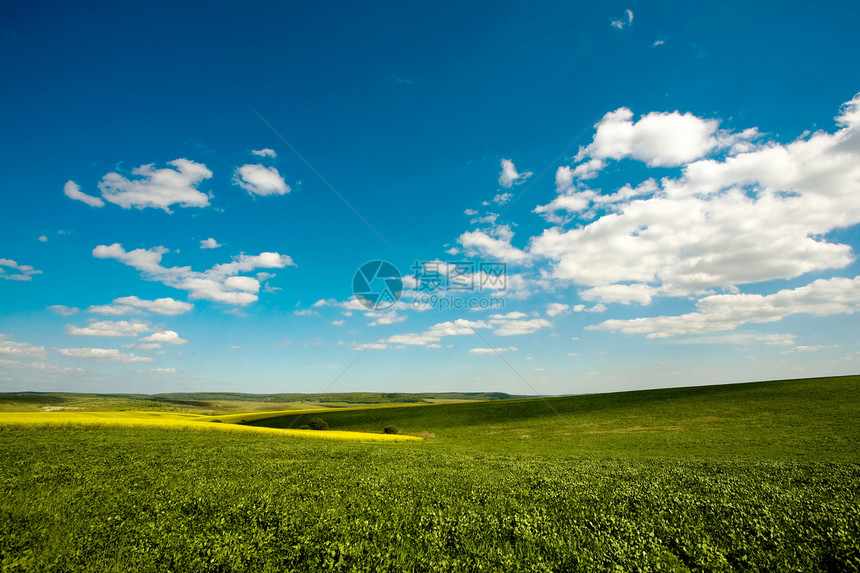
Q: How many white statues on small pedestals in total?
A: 0